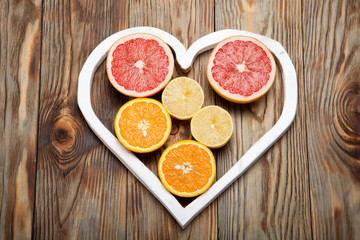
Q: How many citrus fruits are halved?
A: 6